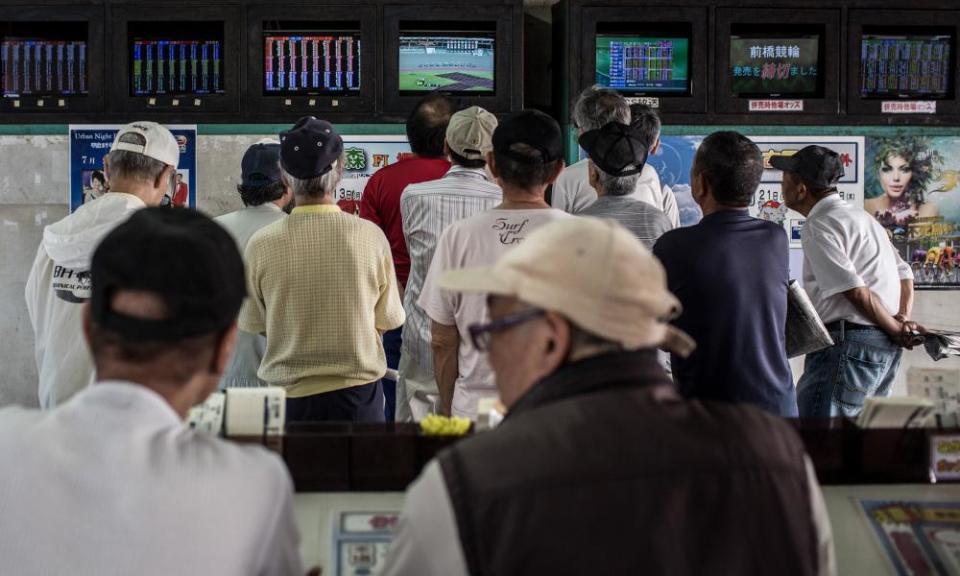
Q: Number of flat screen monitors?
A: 7